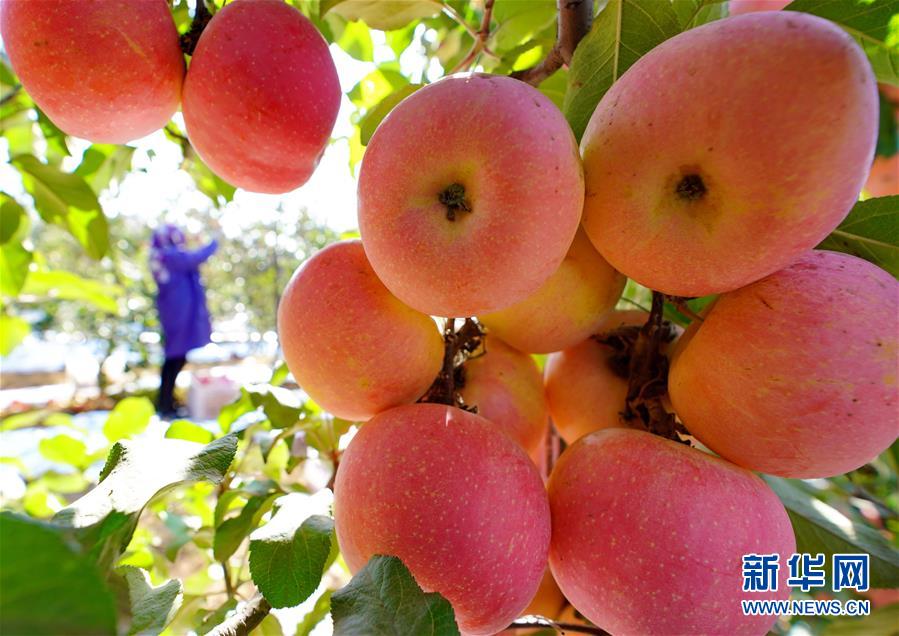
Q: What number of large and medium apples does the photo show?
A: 11